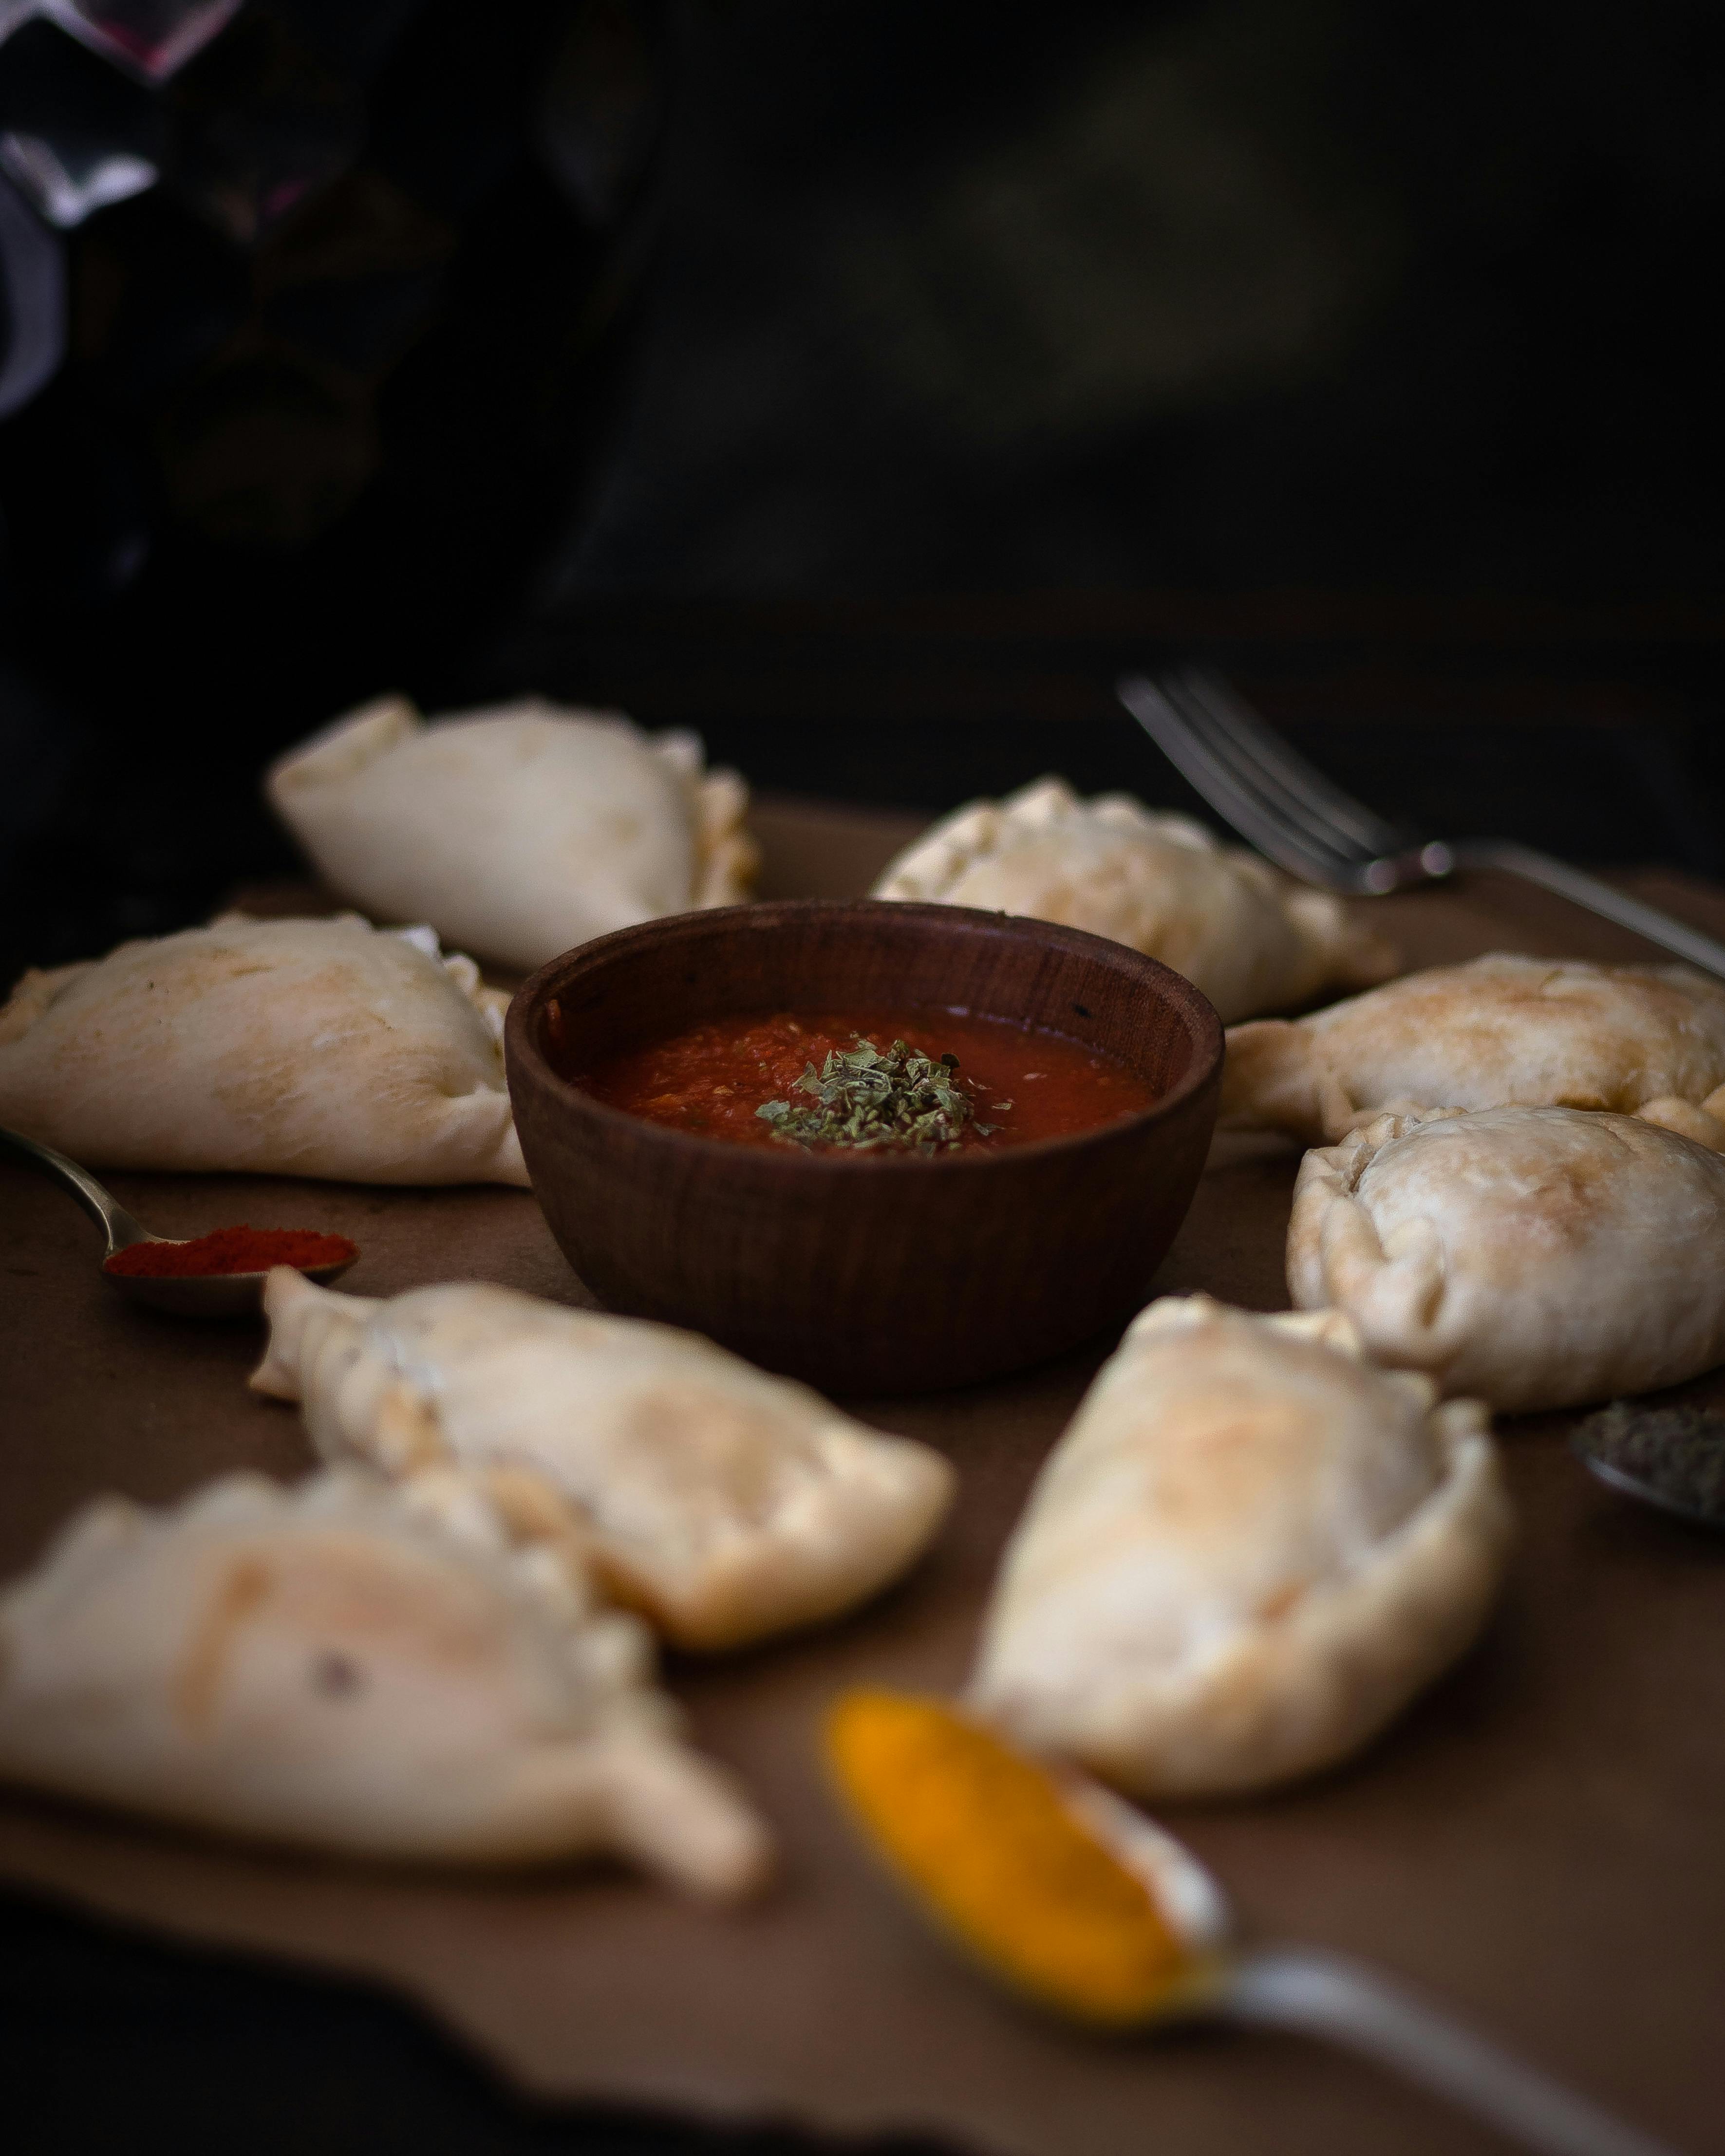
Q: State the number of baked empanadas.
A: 8